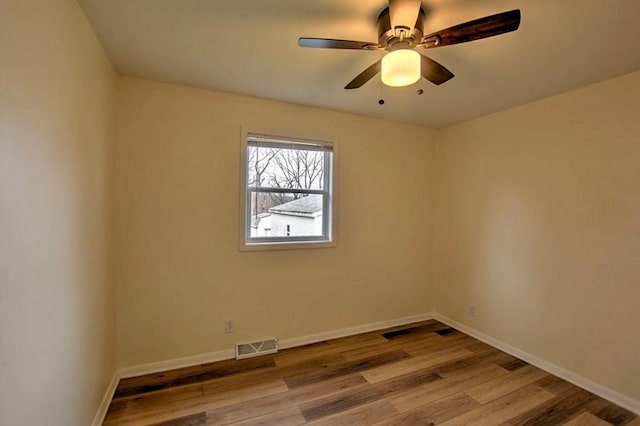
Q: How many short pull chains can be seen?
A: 2